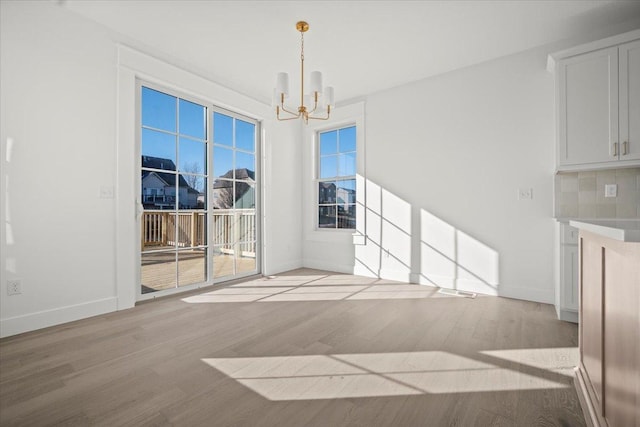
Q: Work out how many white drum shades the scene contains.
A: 5